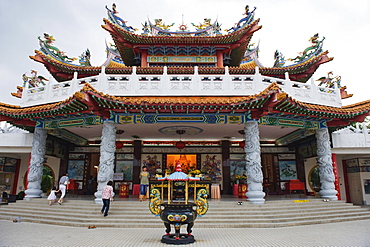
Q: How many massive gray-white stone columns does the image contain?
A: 4